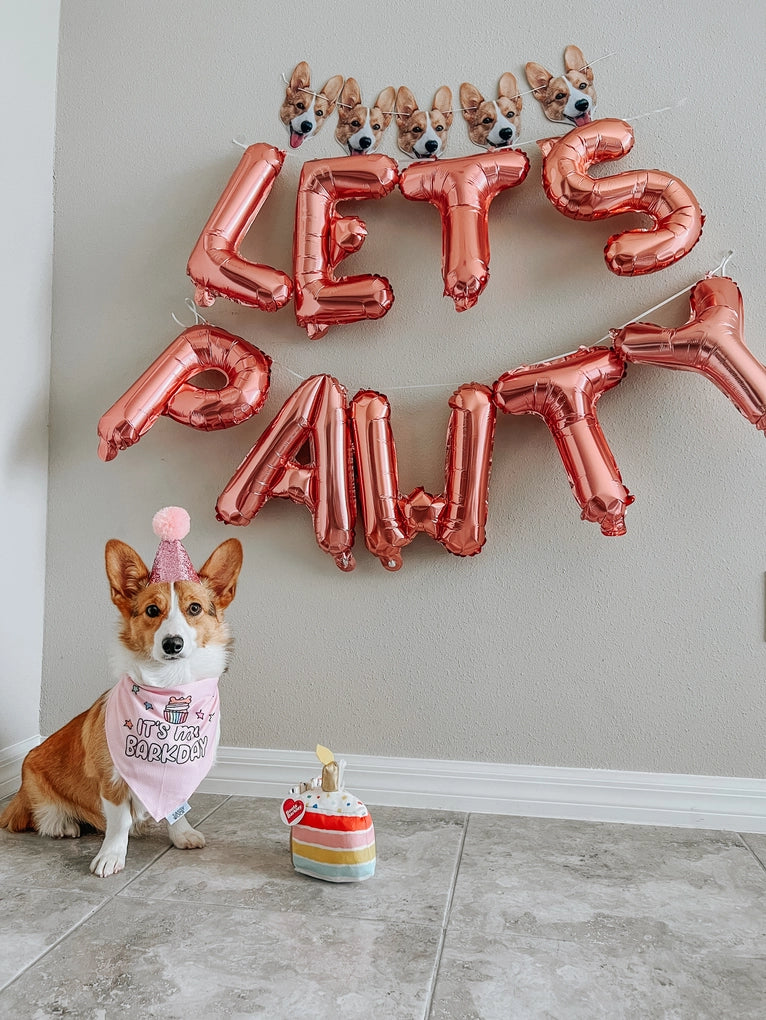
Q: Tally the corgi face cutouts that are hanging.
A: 5